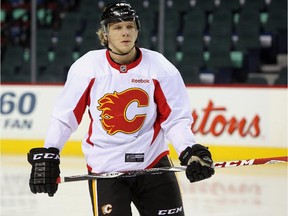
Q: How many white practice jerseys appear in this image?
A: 1